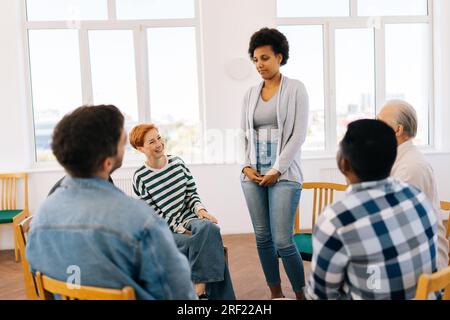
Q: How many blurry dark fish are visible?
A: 0